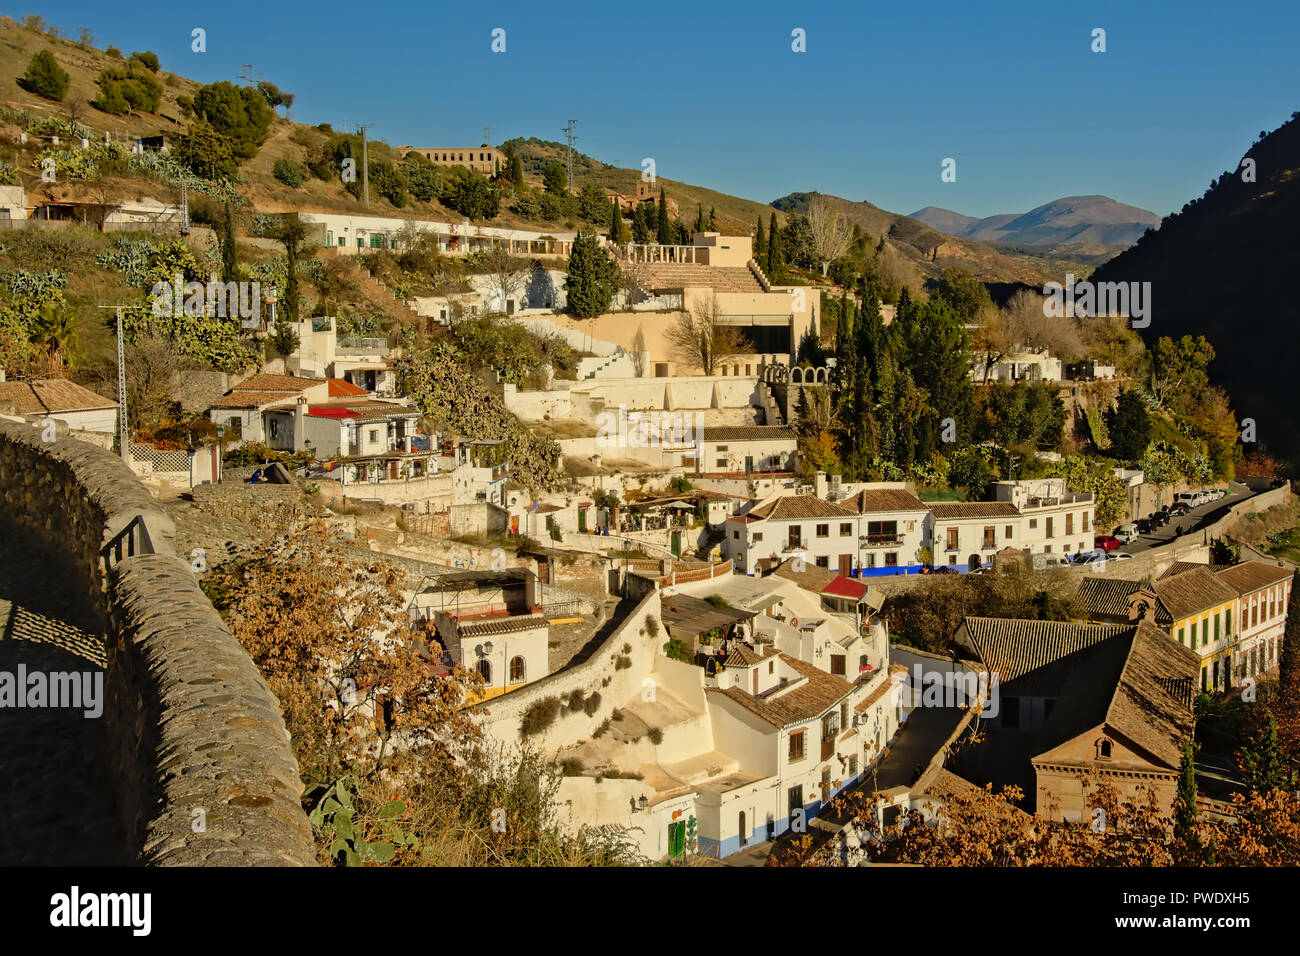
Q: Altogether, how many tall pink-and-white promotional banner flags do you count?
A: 0